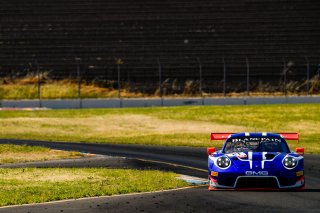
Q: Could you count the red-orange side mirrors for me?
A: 2